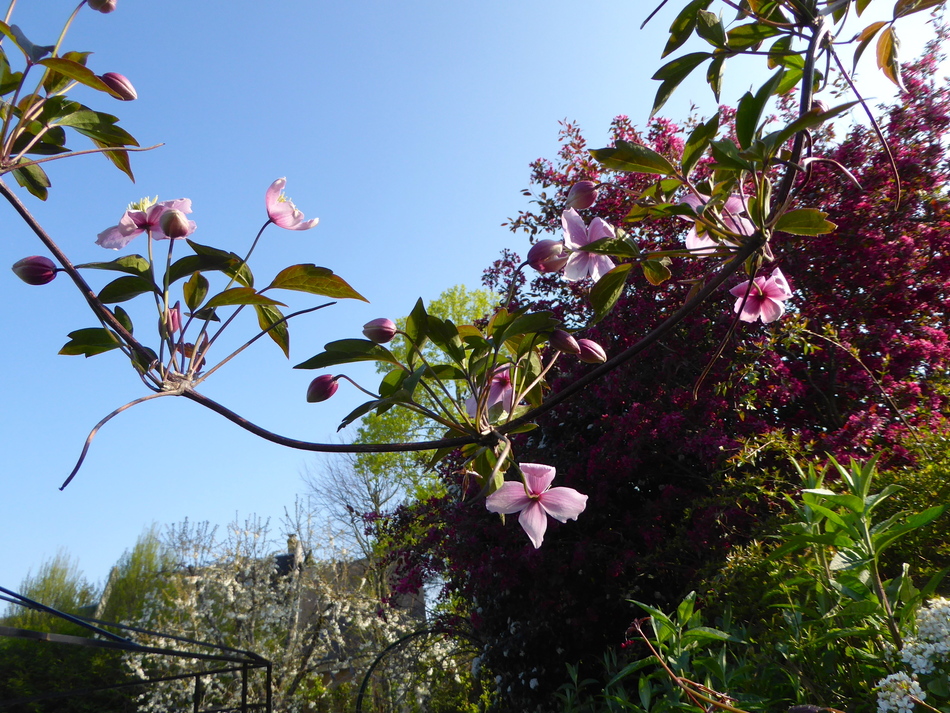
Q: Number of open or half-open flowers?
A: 7